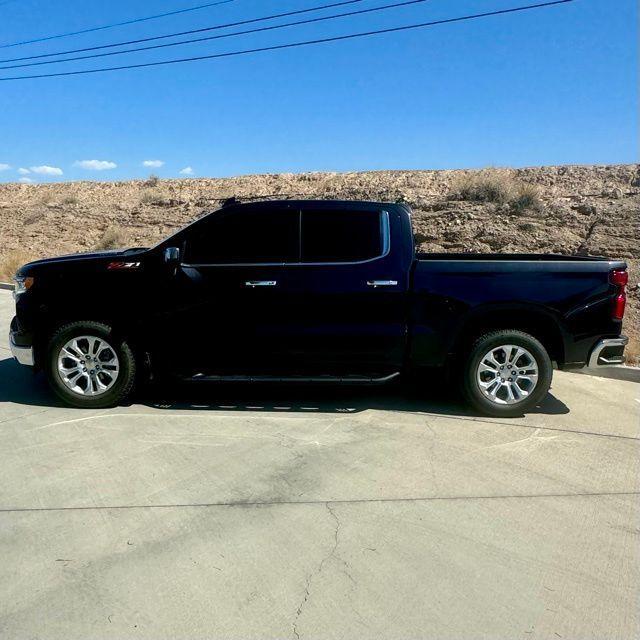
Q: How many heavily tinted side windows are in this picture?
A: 2